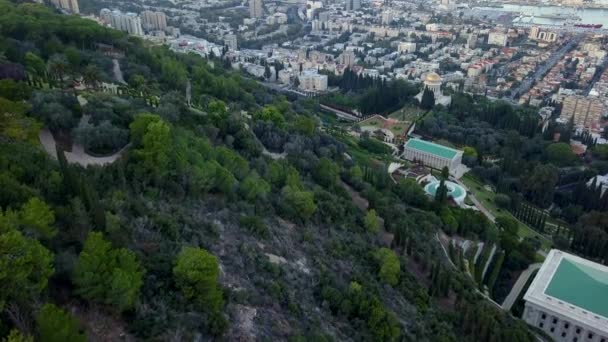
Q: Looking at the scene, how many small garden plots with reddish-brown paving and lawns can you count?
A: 2